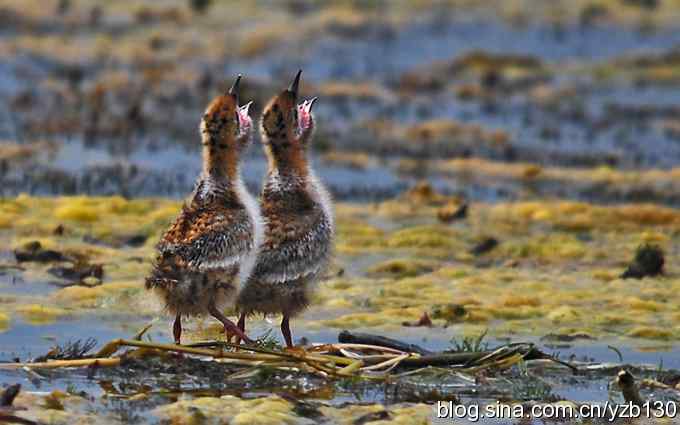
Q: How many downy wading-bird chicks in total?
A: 2